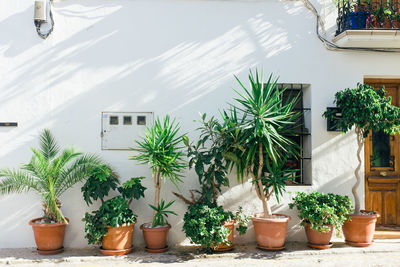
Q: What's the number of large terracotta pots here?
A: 7